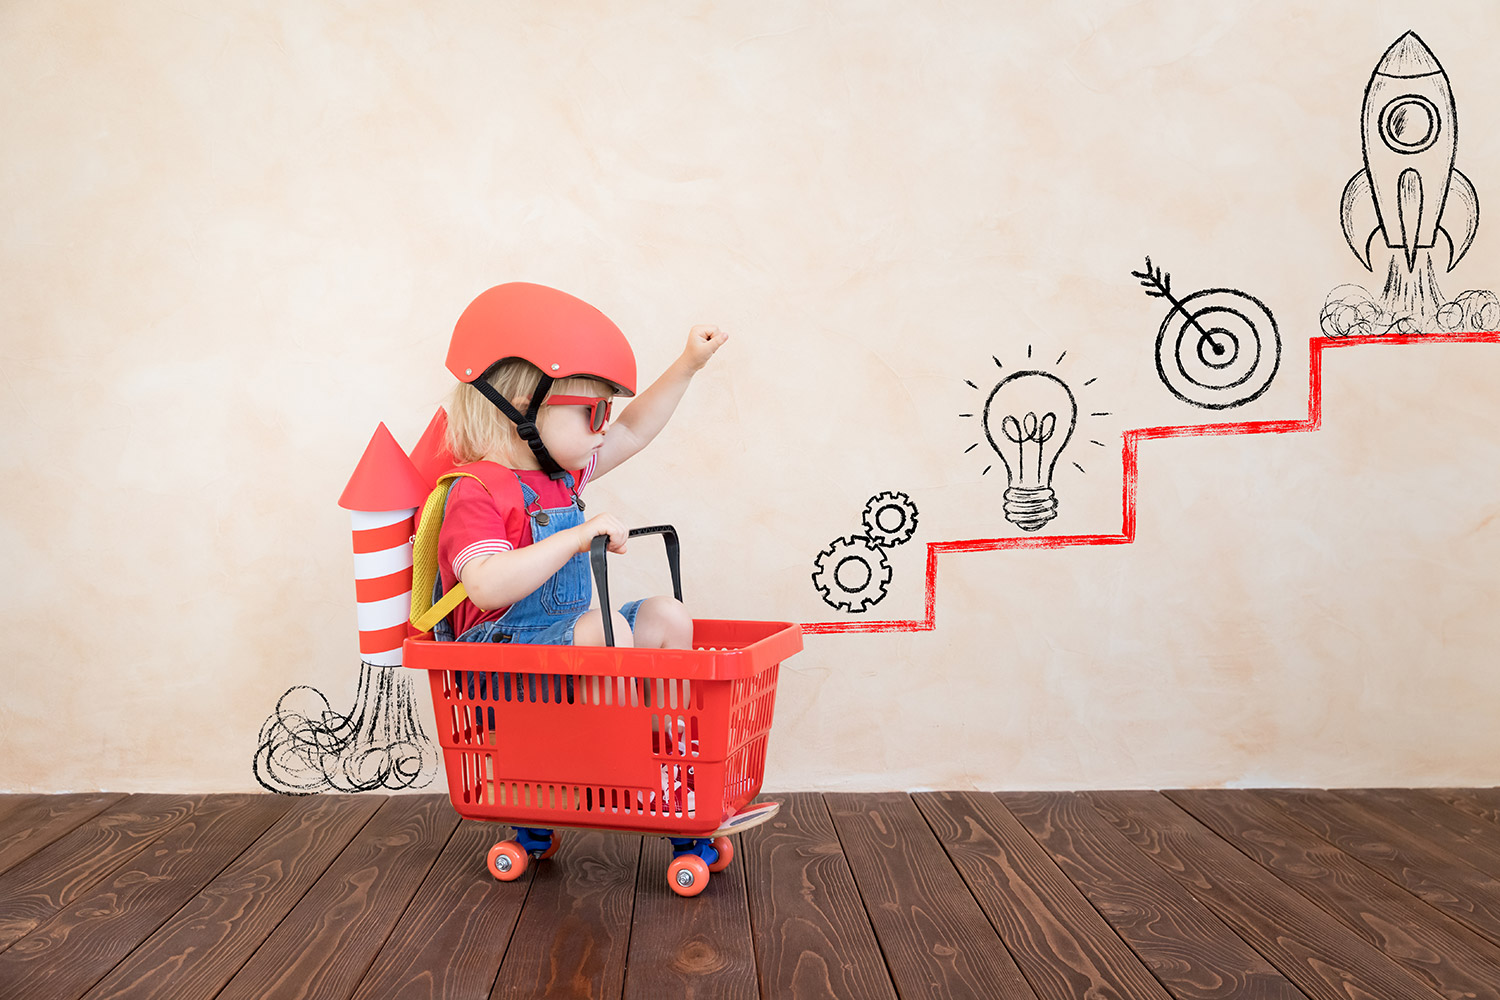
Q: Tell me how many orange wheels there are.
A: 4